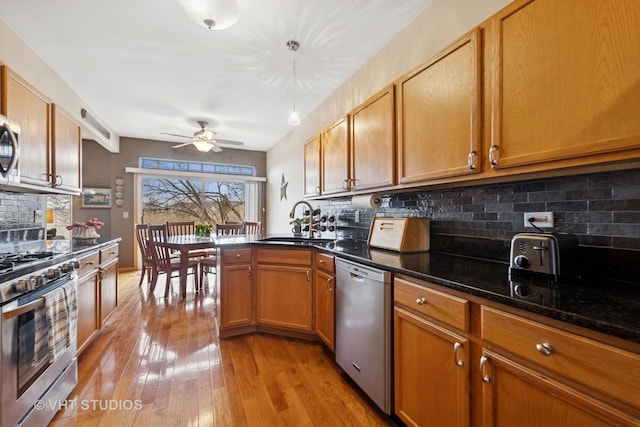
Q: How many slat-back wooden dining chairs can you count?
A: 6